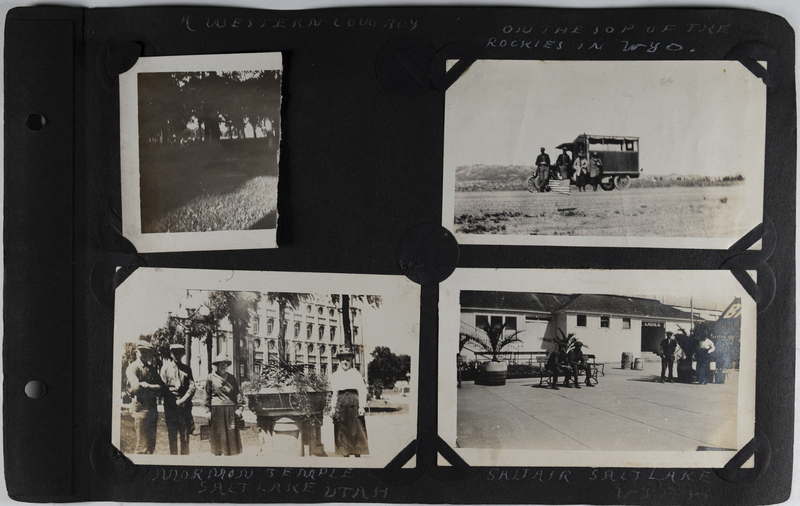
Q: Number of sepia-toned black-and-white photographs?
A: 4